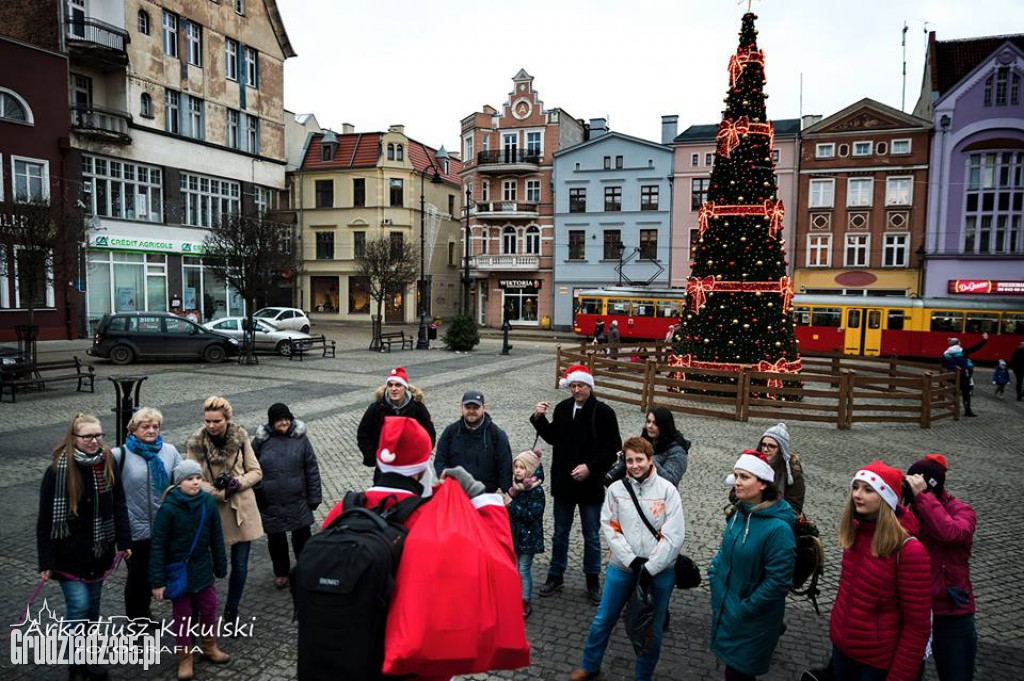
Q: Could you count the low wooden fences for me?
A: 1